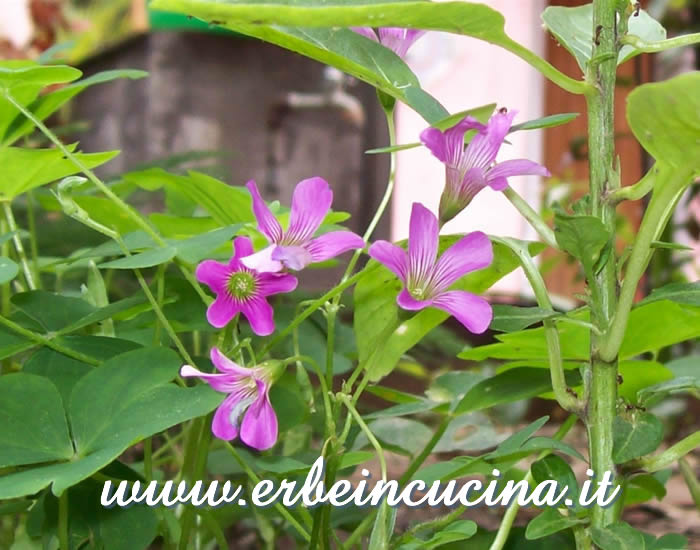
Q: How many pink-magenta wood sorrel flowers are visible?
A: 6